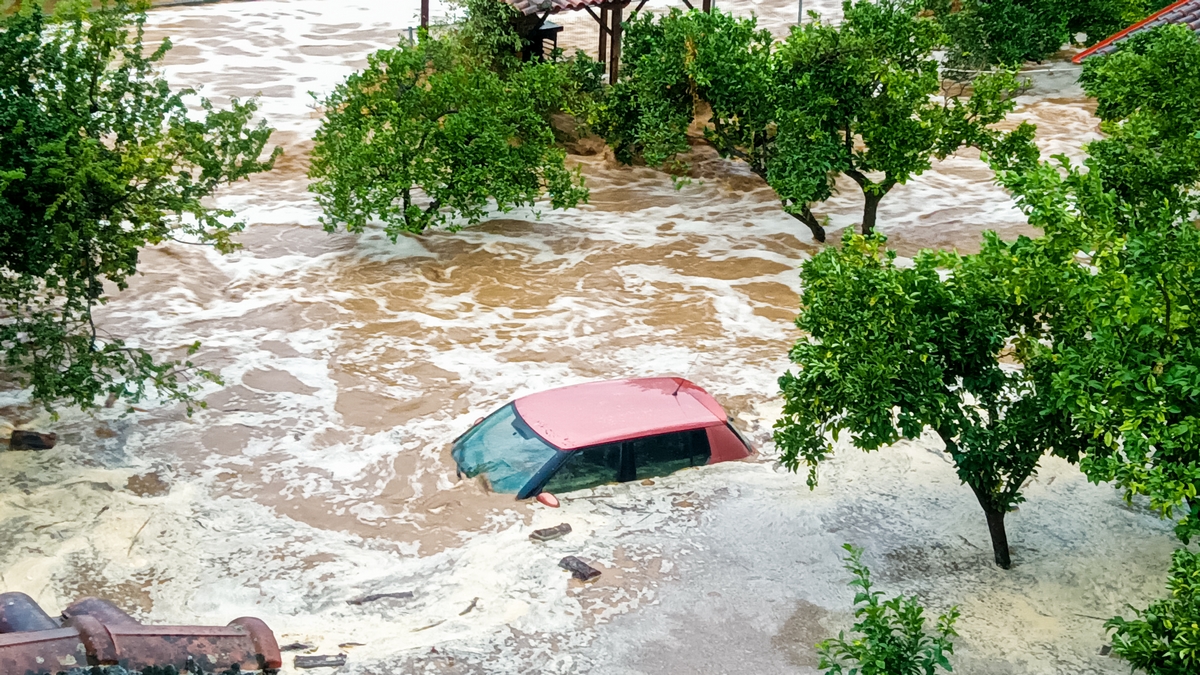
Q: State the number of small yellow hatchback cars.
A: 0